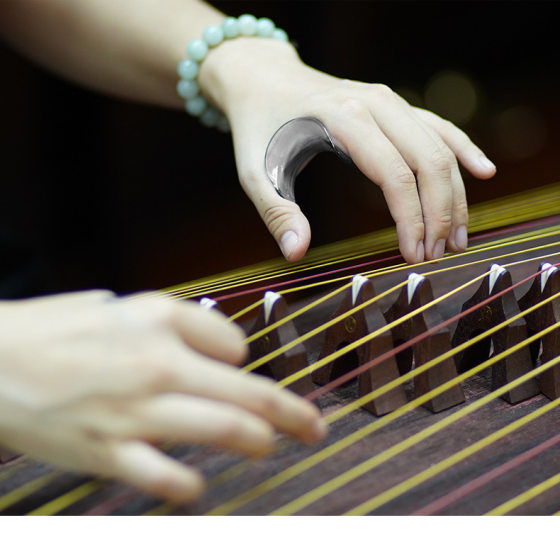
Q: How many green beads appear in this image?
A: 11